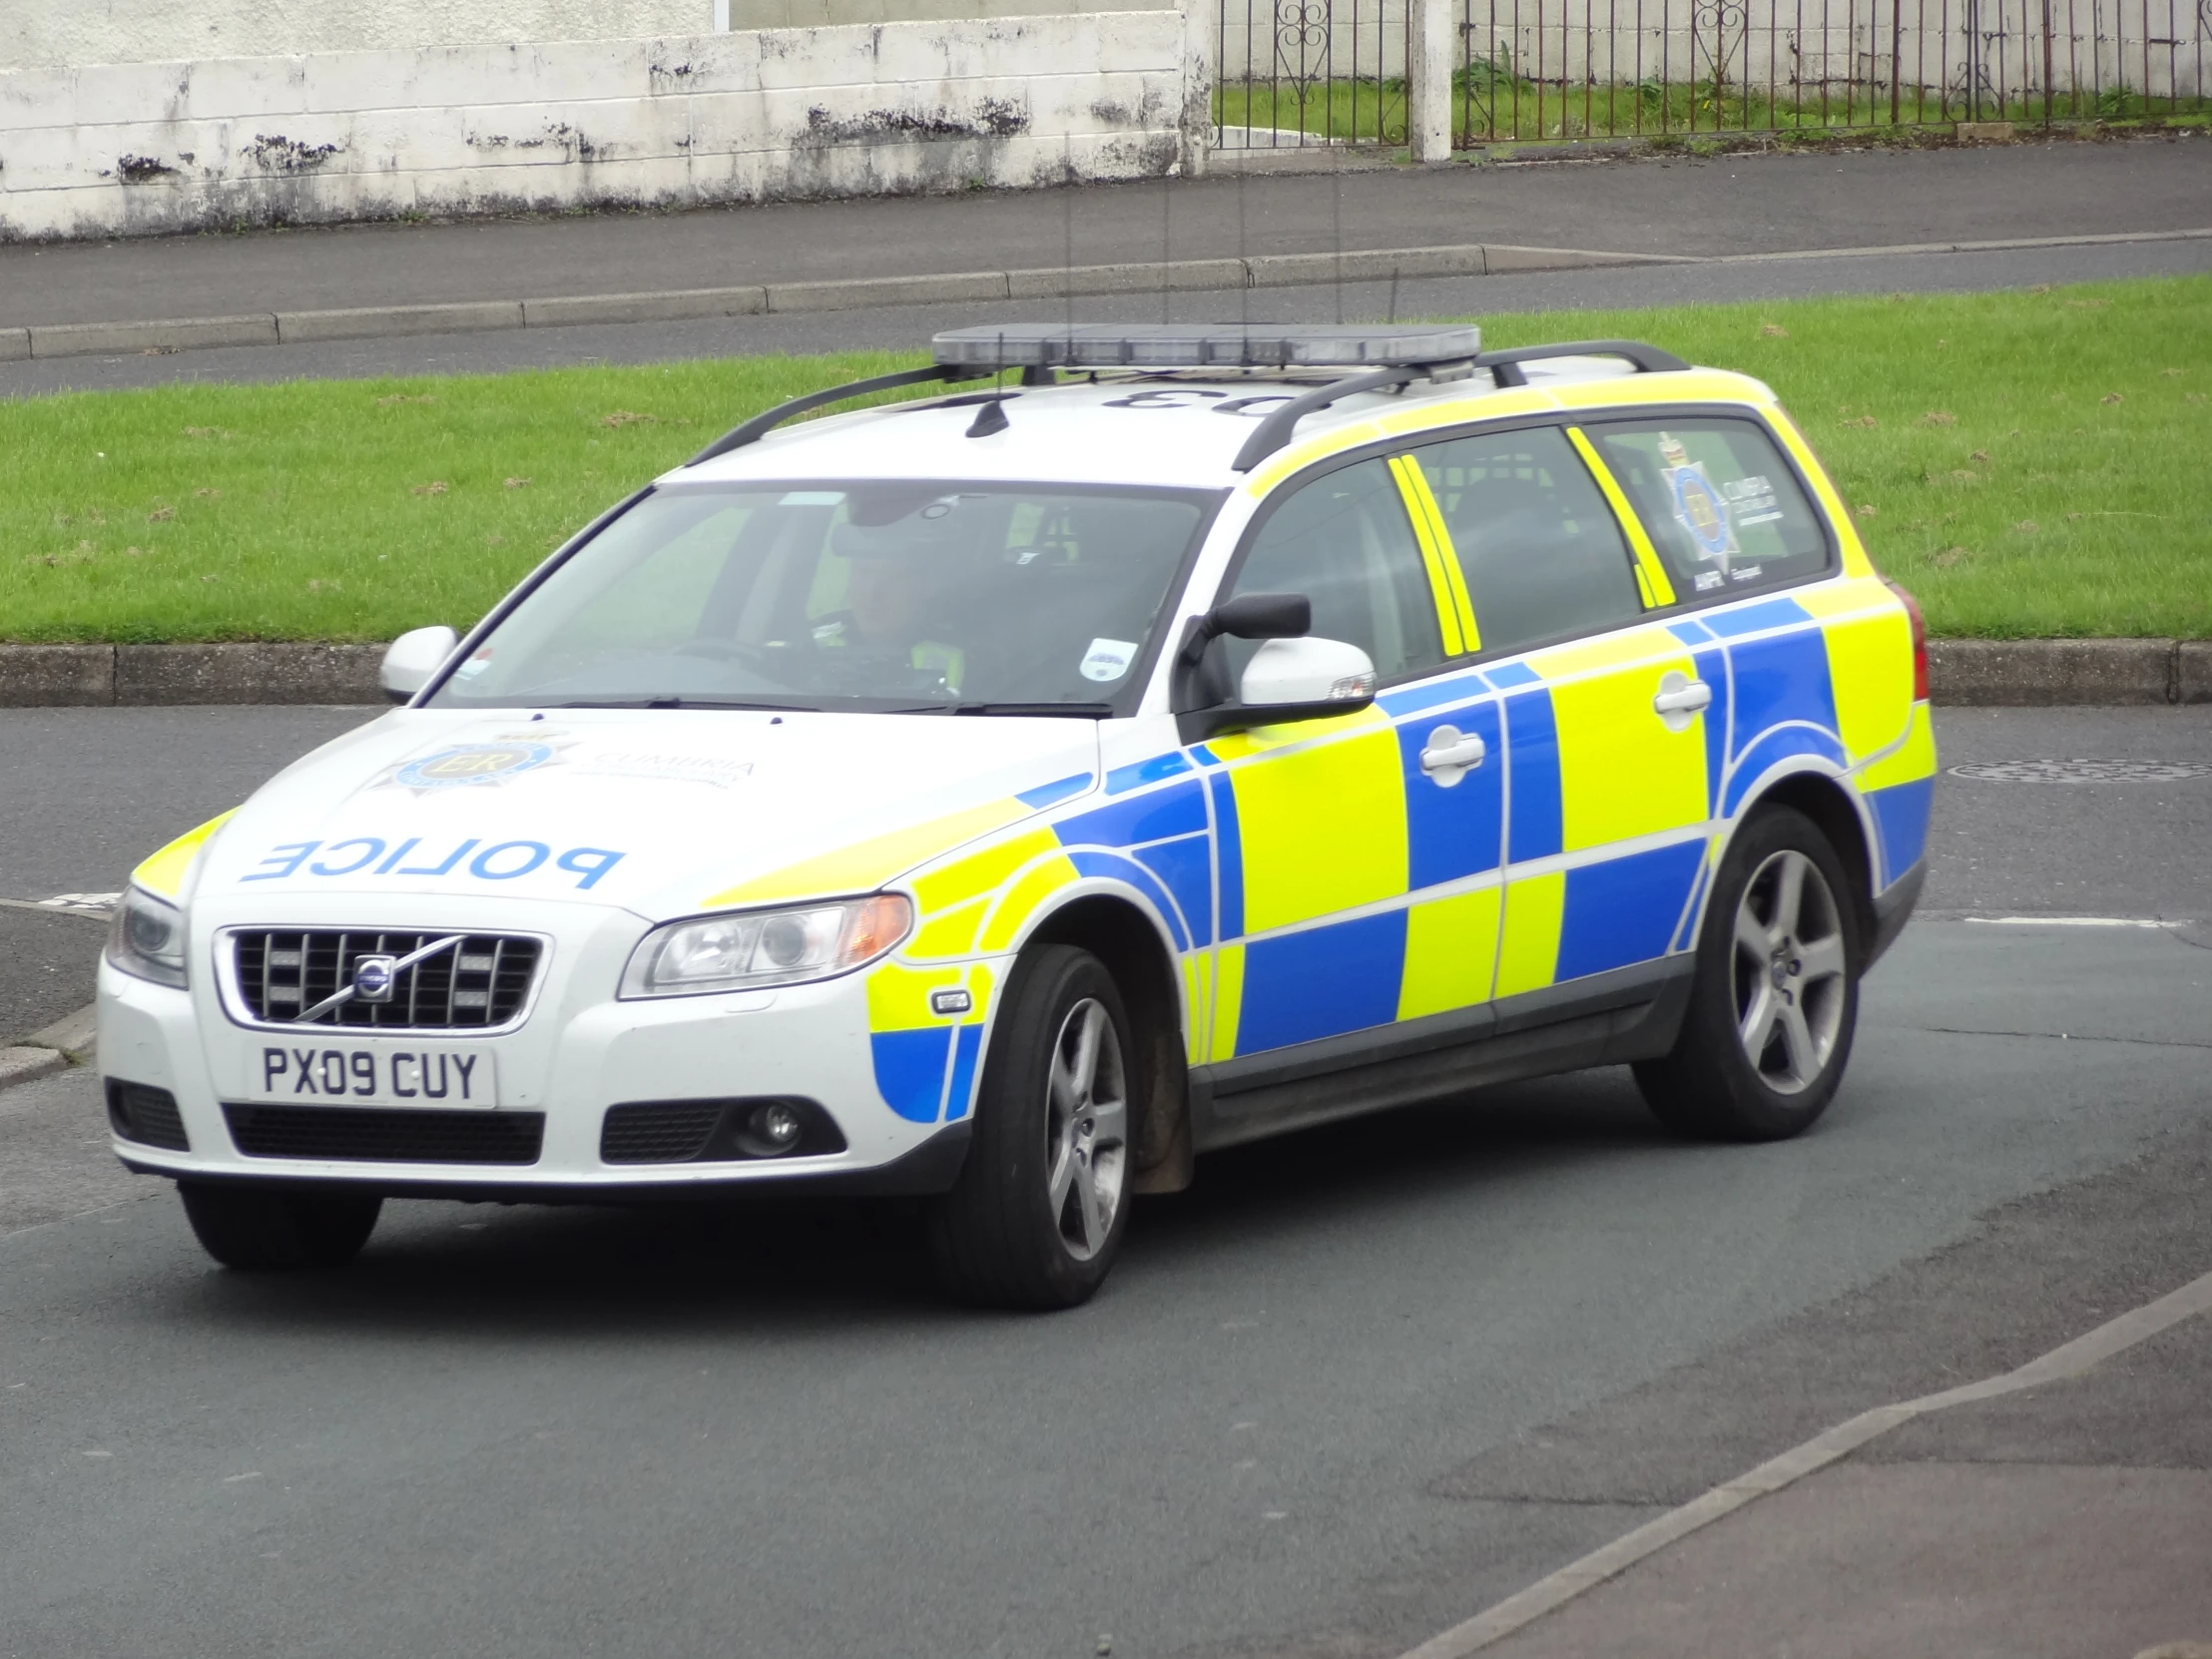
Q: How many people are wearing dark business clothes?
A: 0